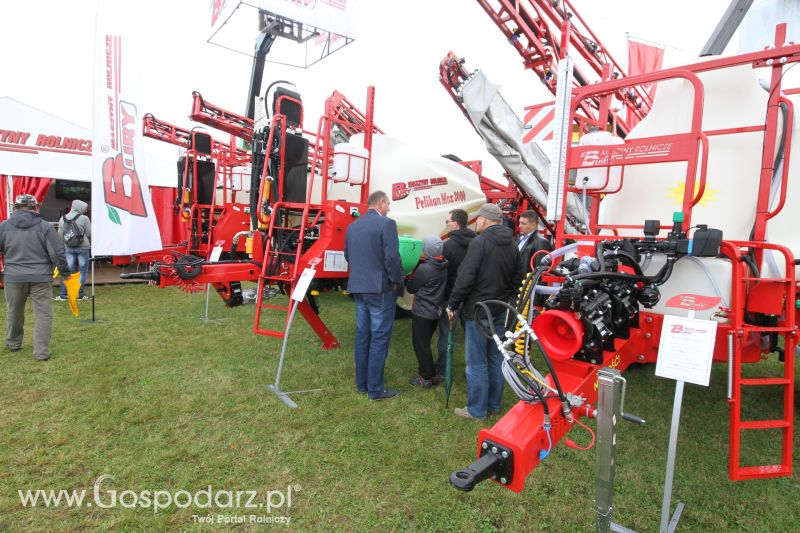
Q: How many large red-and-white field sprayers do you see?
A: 3